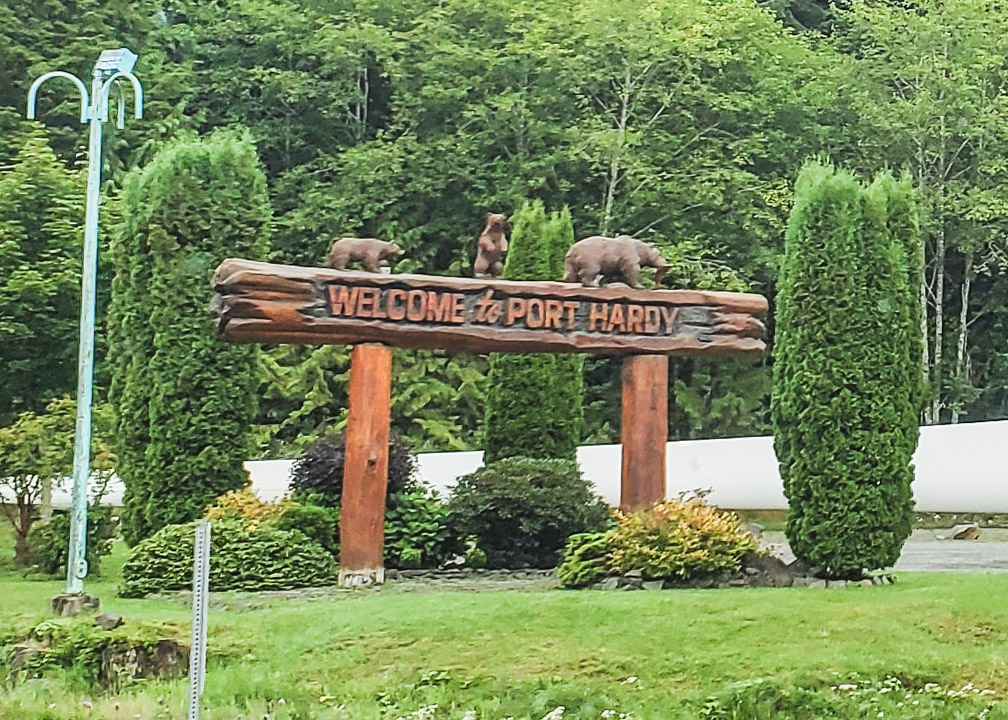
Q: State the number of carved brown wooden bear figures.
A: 3